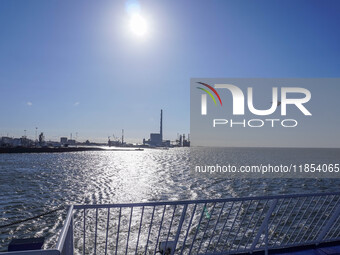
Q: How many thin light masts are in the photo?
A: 2